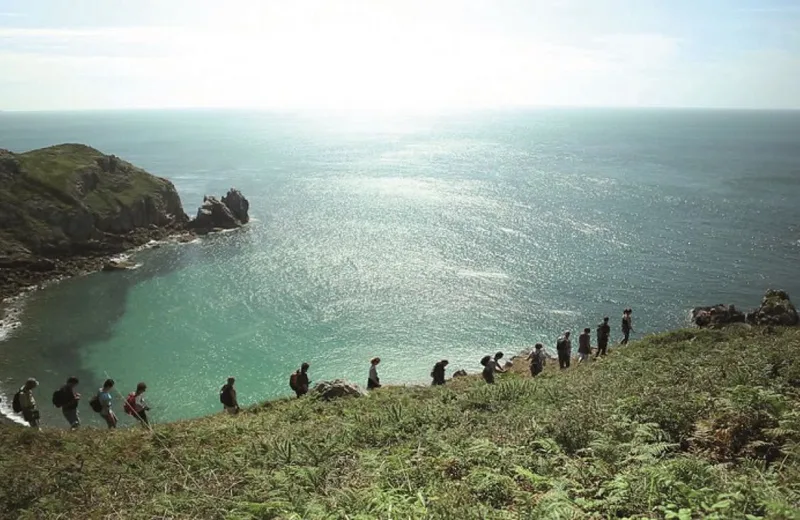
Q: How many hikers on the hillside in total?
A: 14